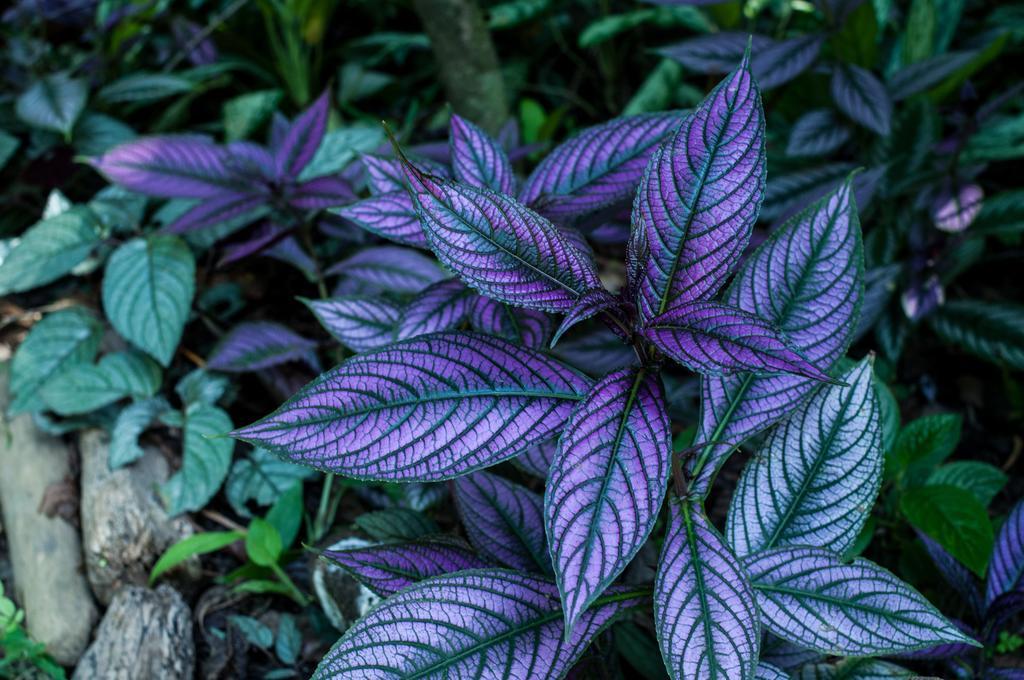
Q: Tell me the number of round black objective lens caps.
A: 0